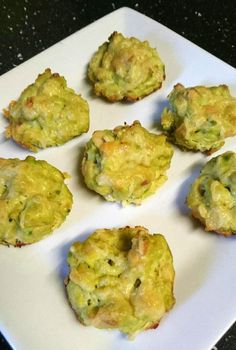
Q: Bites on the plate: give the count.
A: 7